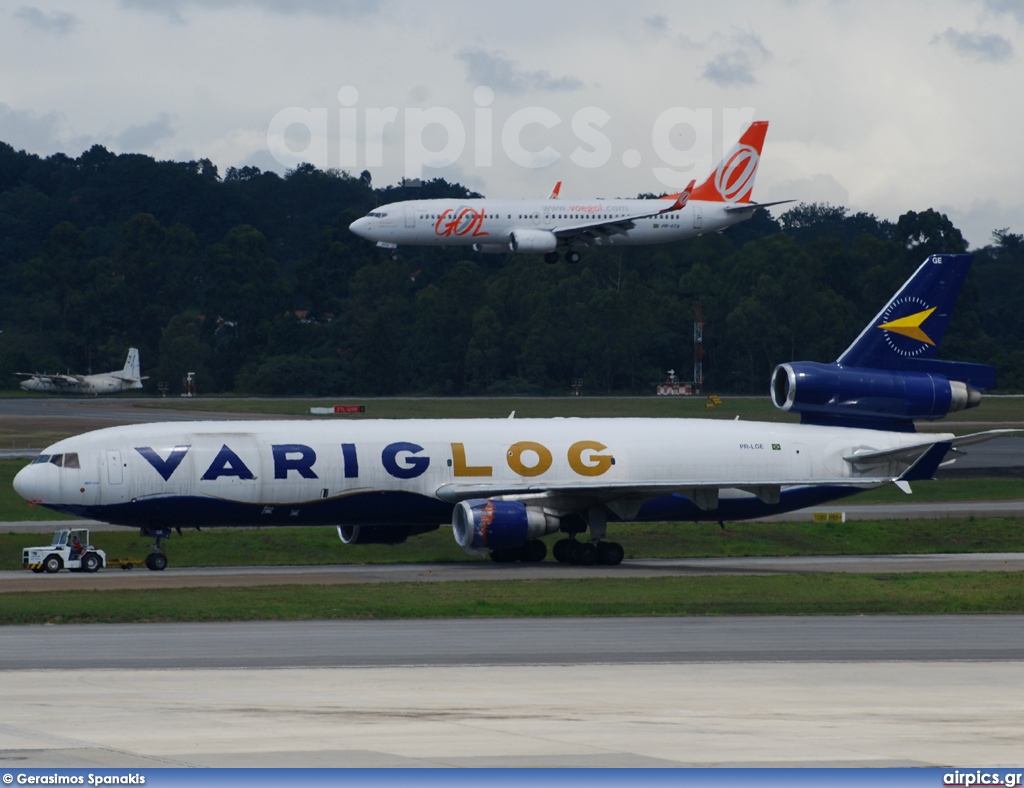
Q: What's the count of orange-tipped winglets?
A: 2